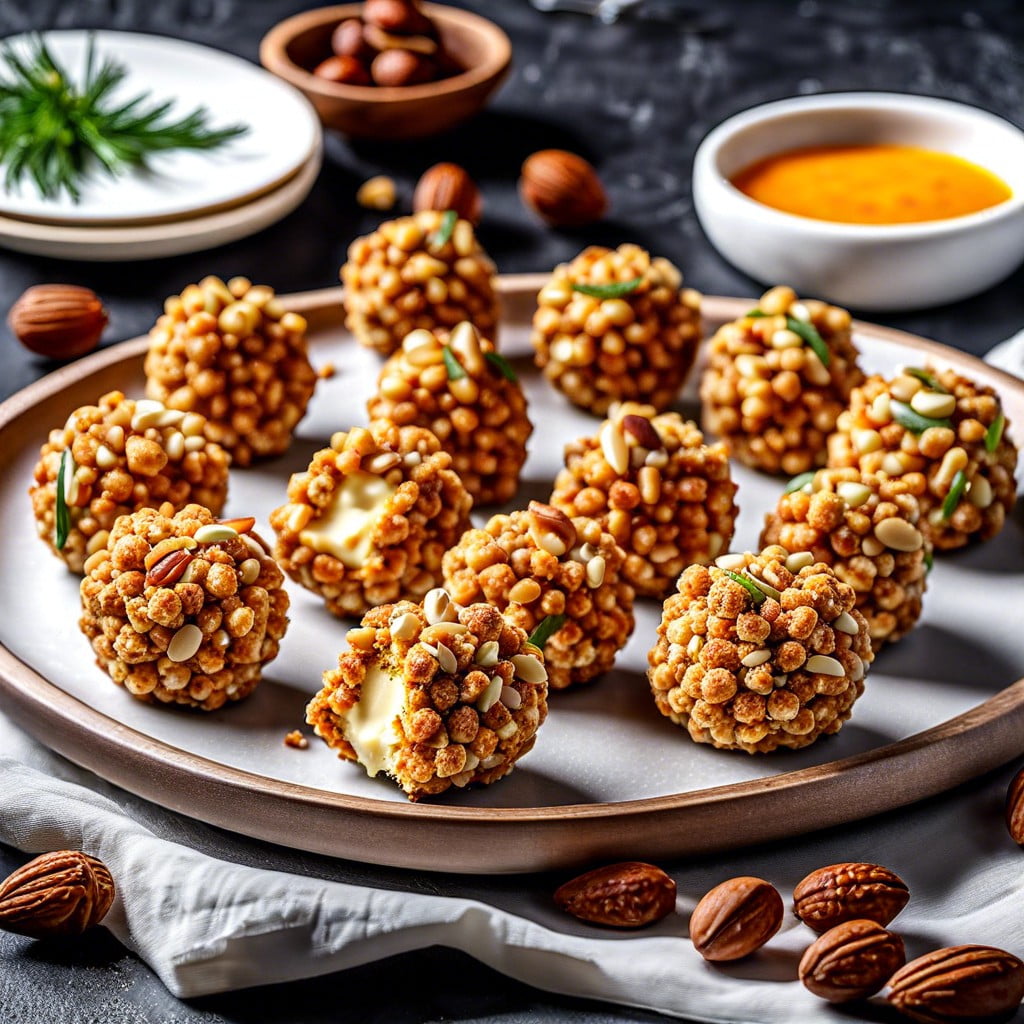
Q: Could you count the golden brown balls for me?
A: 14